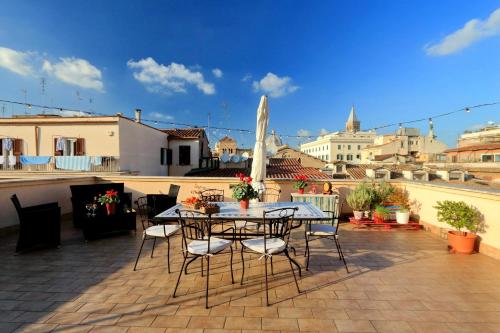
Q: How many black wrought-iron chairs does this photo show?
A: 6